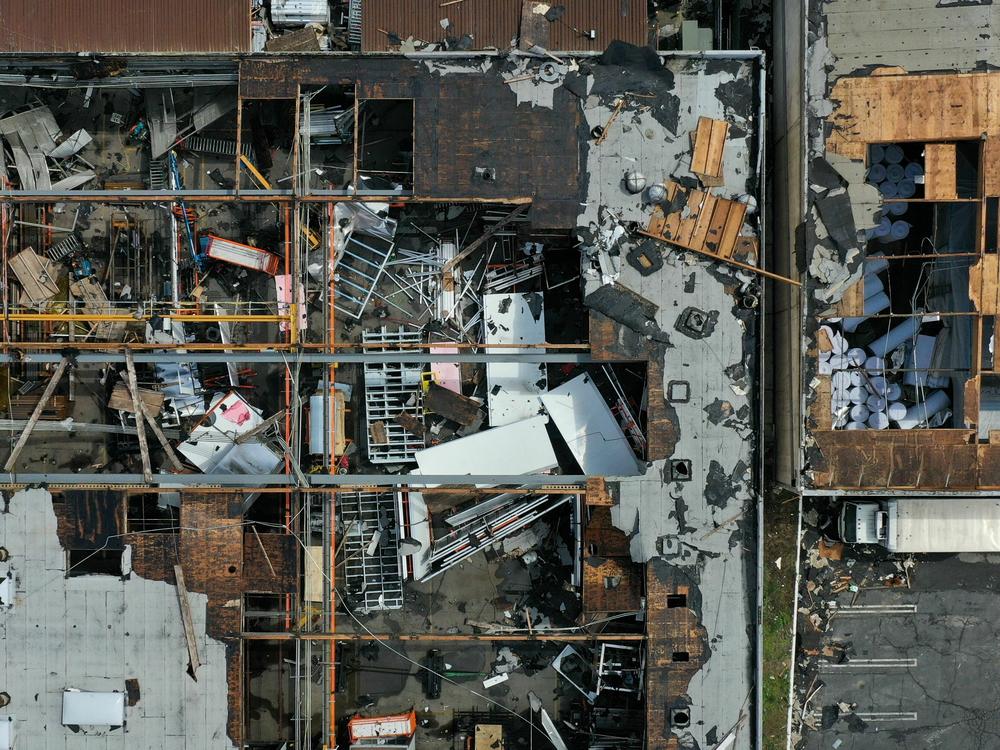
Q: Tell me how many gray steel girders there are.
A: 3